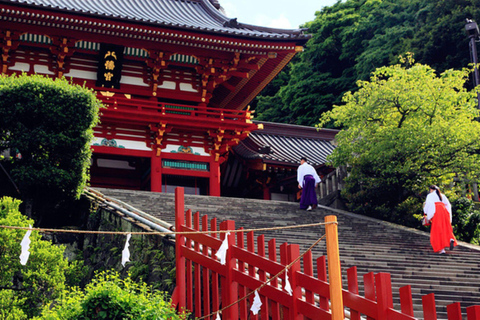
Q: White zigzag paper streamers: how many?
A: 6